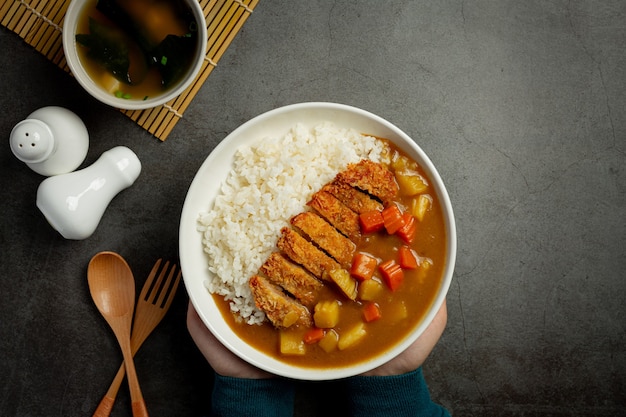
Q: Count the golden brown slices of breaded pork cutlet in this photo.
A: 7